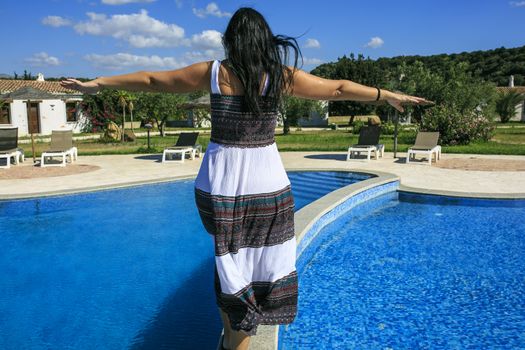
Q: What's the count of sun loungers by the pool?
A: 5